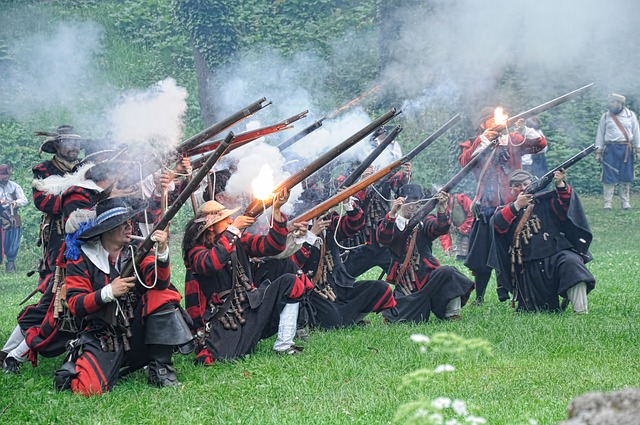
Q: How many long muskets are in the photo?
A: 11